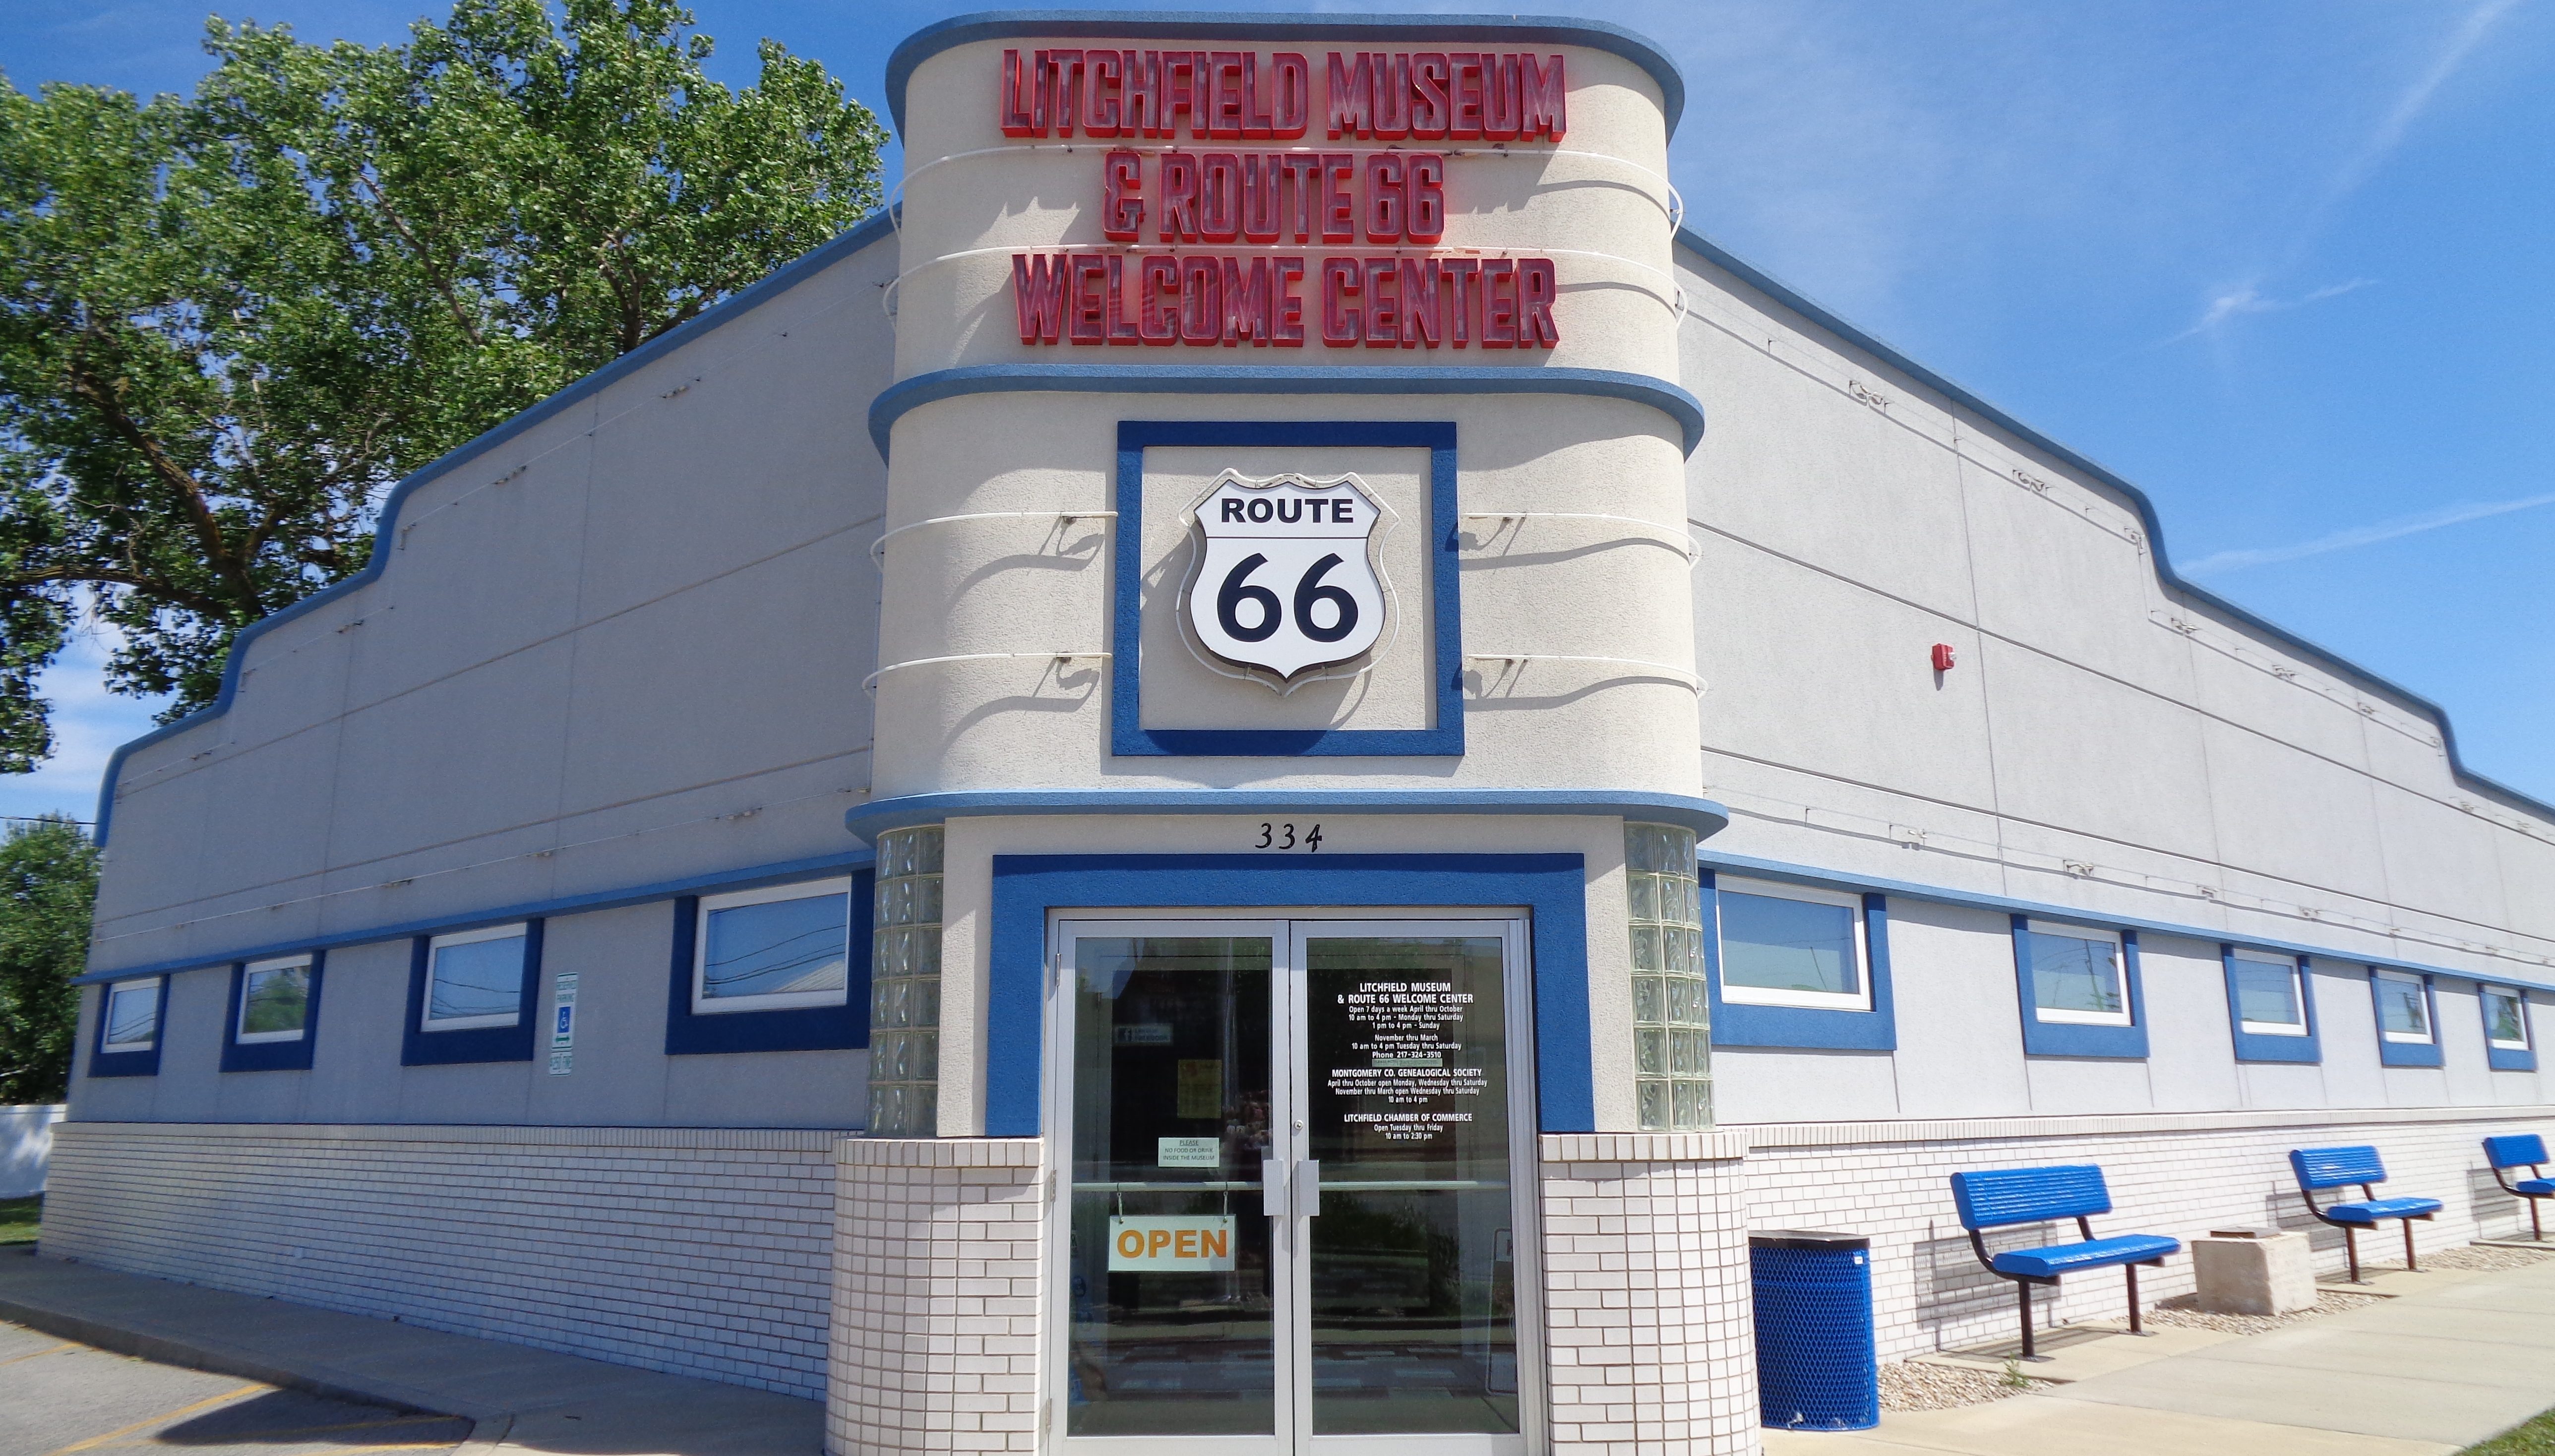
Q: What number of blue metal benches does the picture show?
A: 3